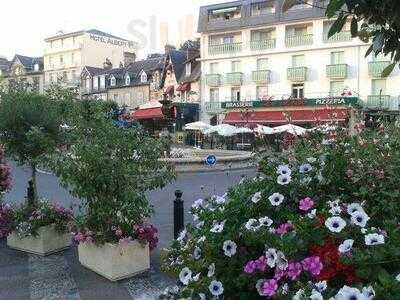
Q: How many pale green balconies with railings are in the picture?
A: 12